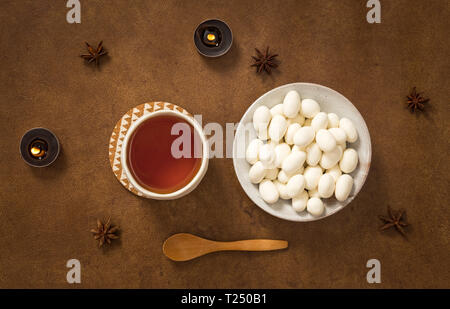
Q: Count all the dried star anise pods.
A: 5